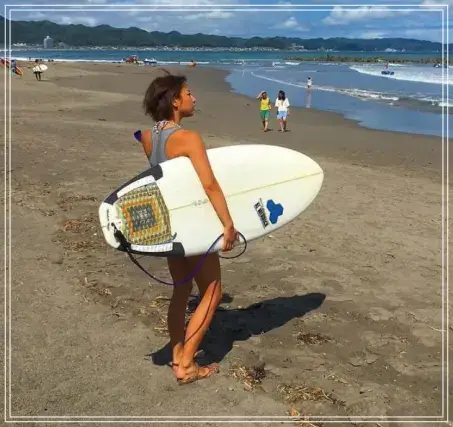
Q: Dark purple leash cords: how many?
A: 1